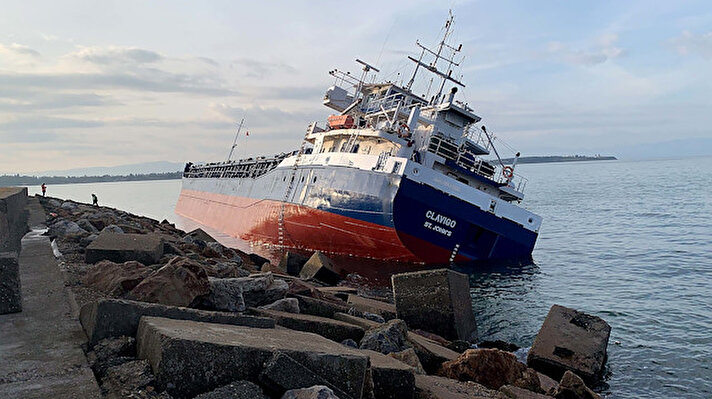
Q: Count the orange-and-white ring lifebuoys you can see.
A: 2